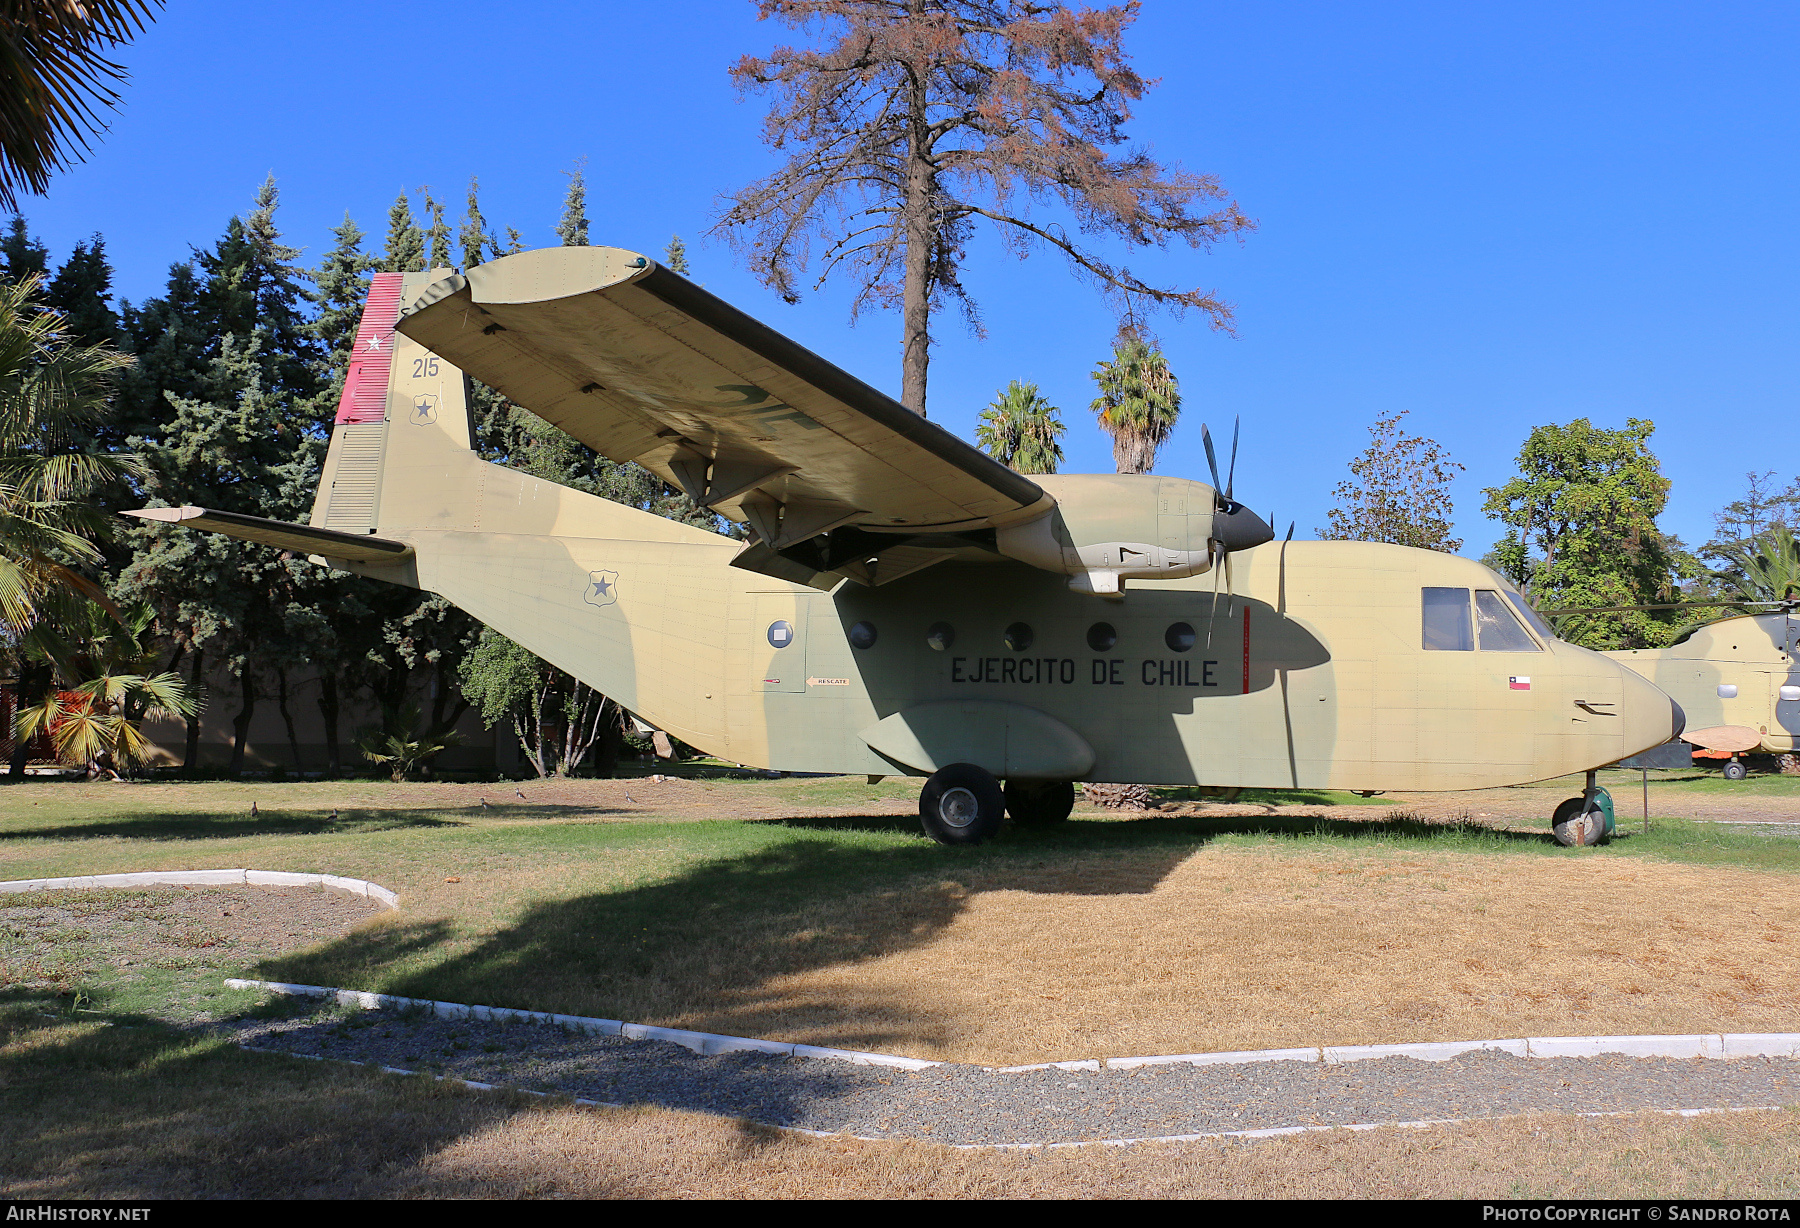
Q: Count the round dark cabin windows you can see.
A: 6